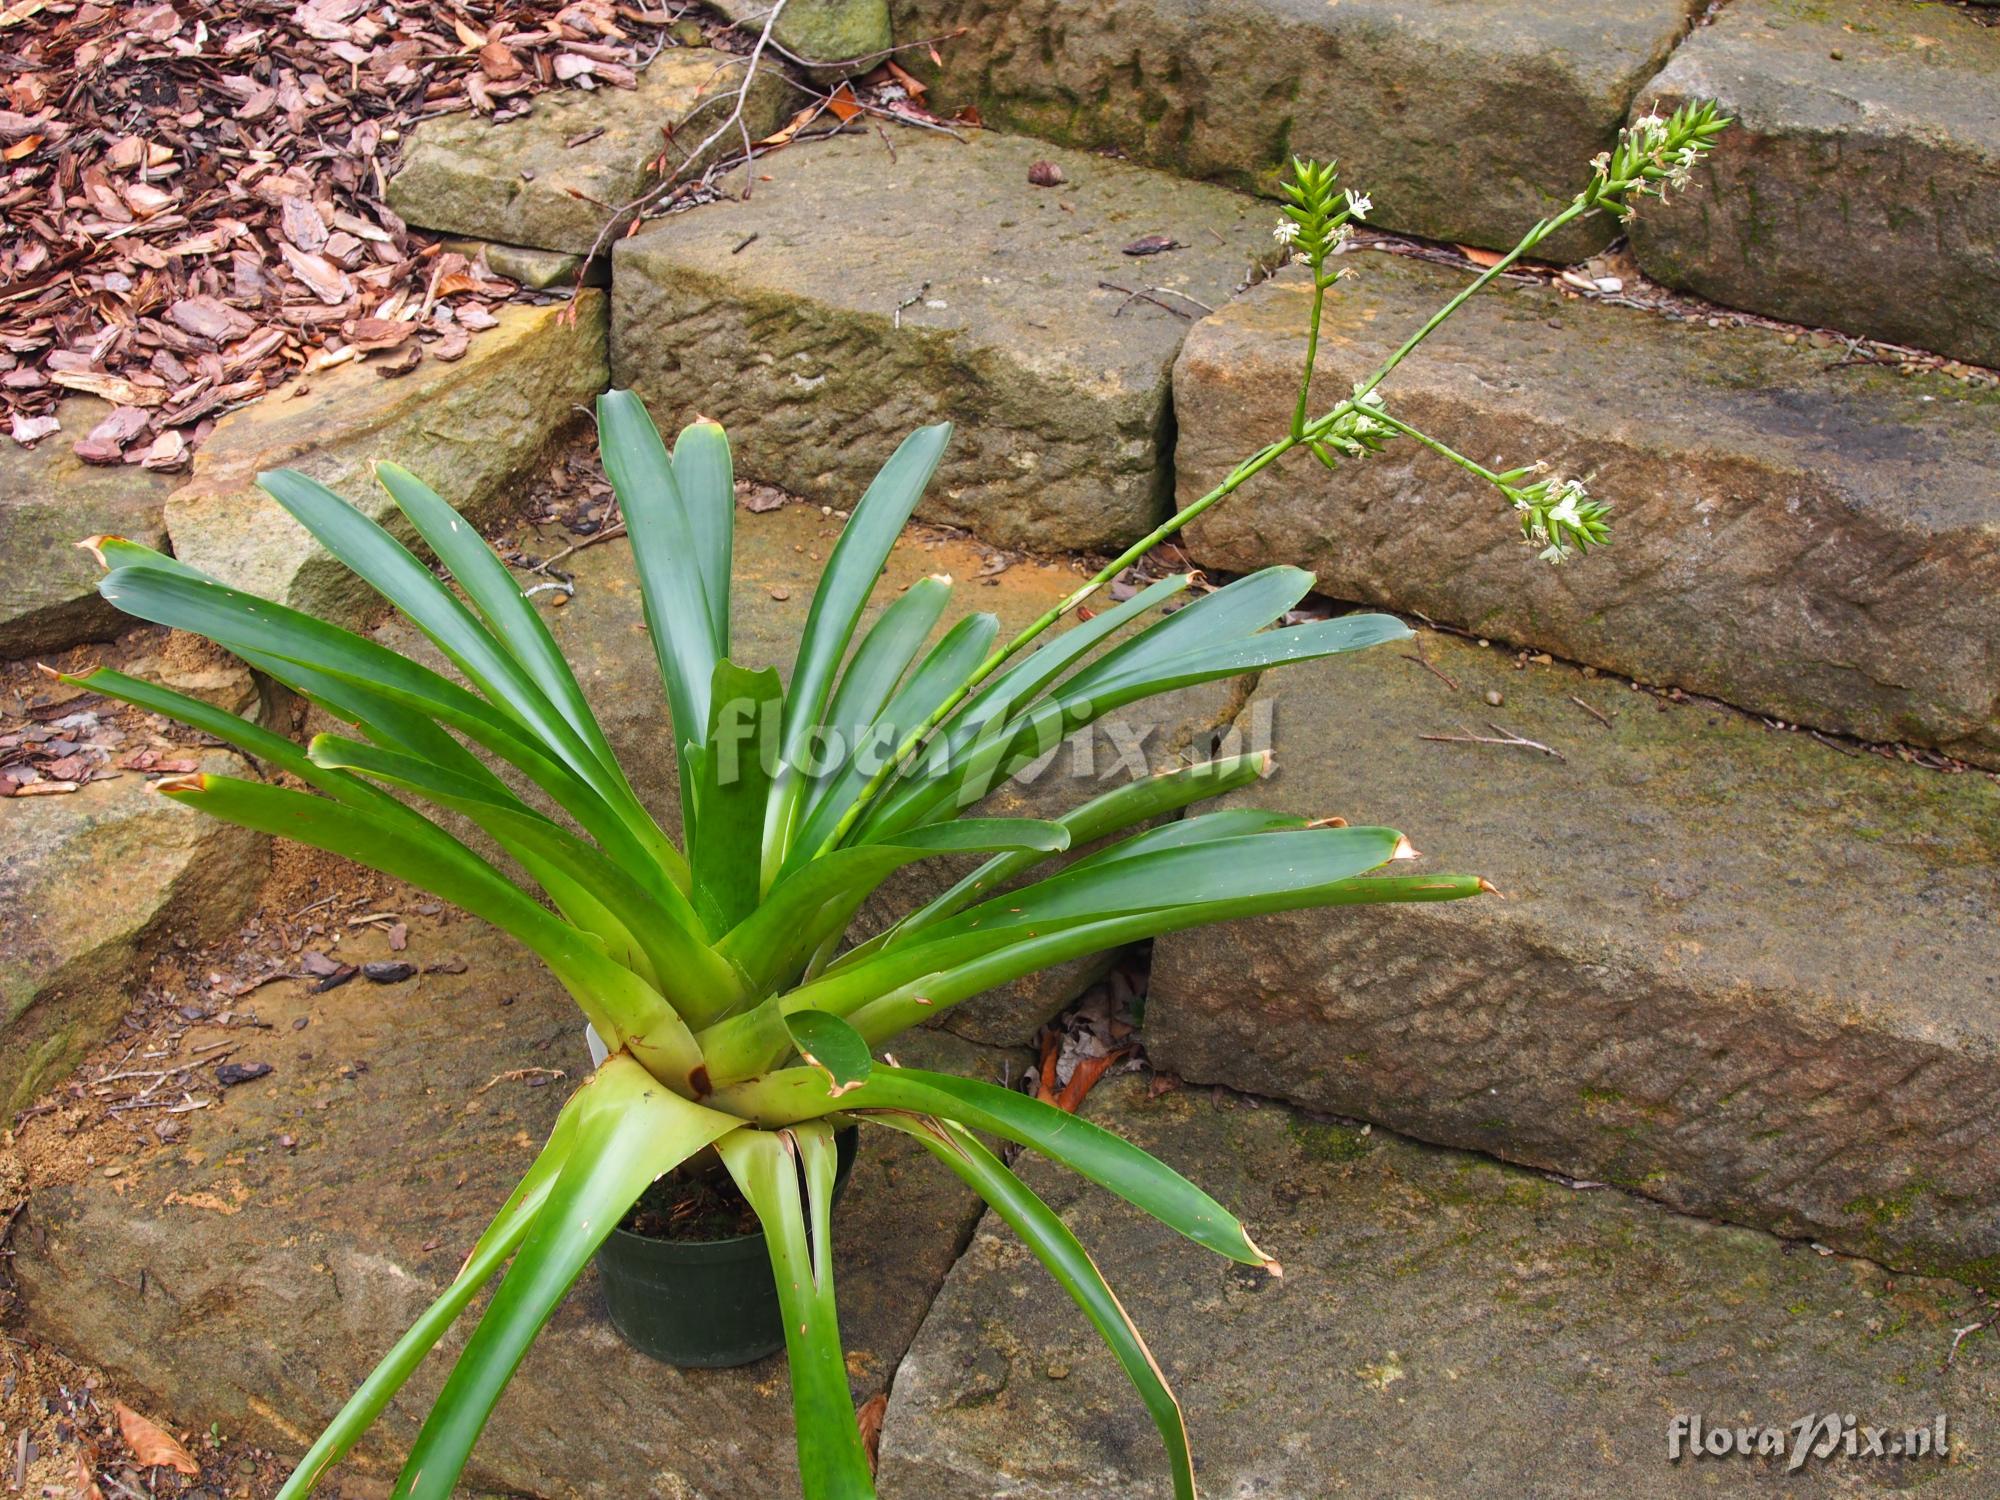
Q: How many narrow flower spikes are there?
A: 4